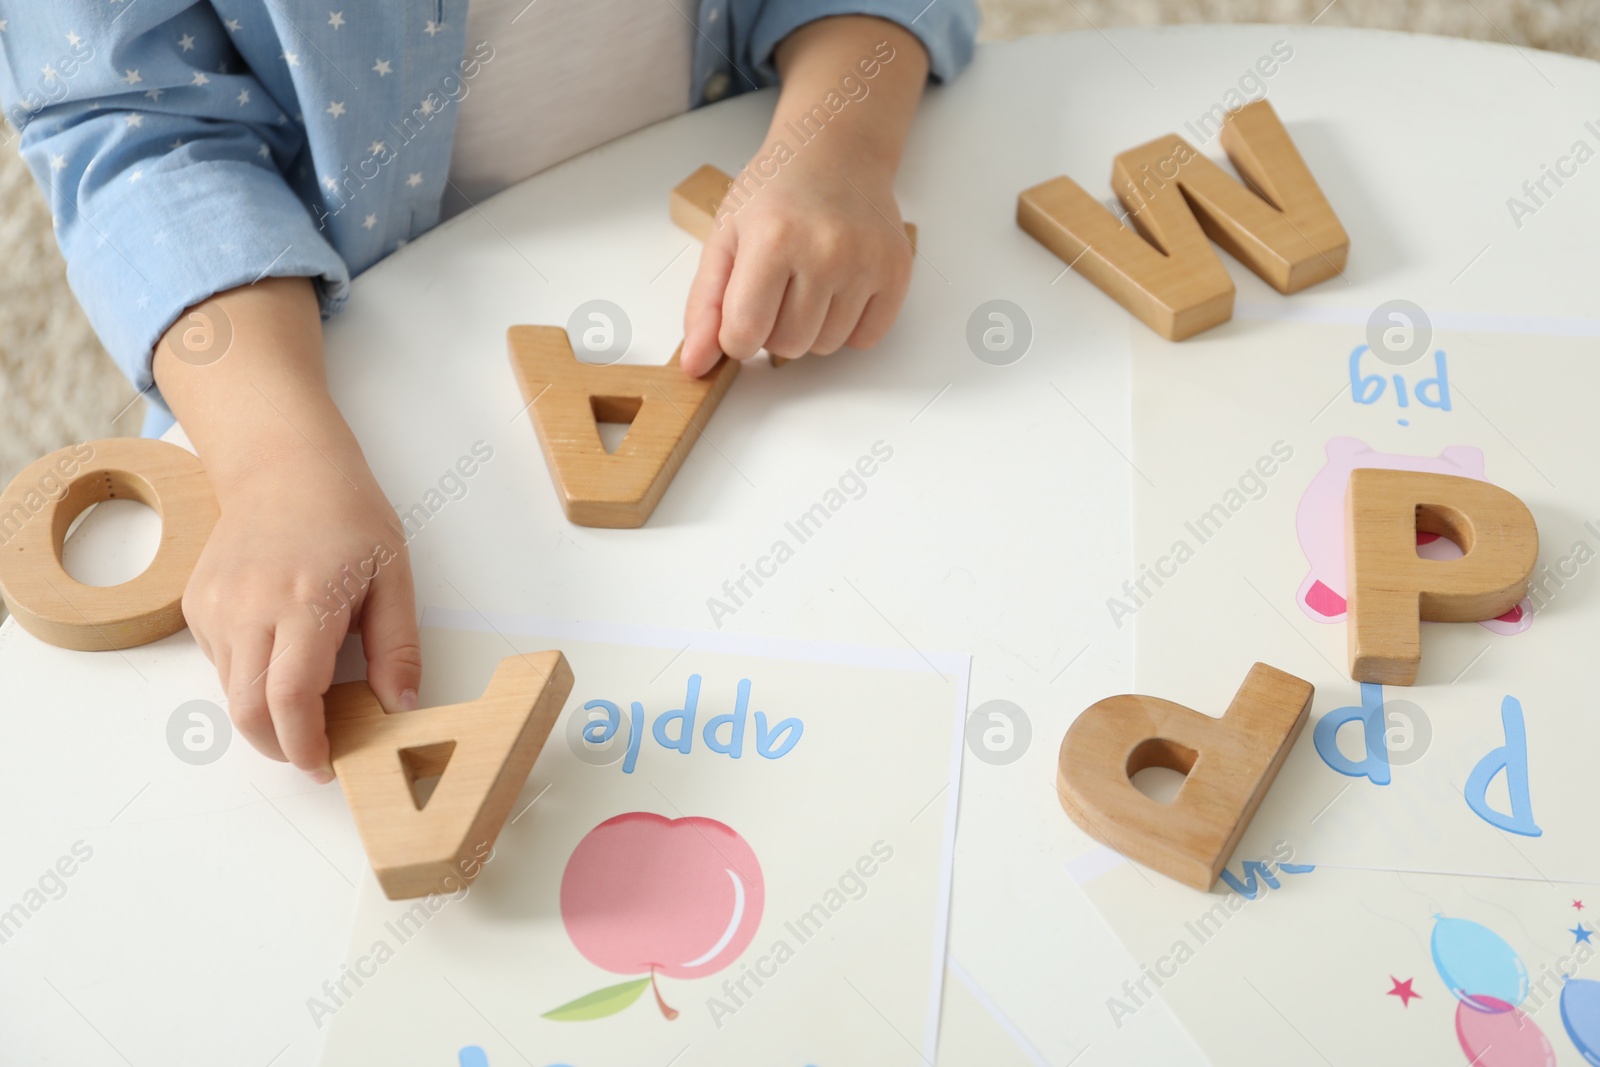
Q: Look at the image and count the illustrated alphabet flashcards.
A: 3